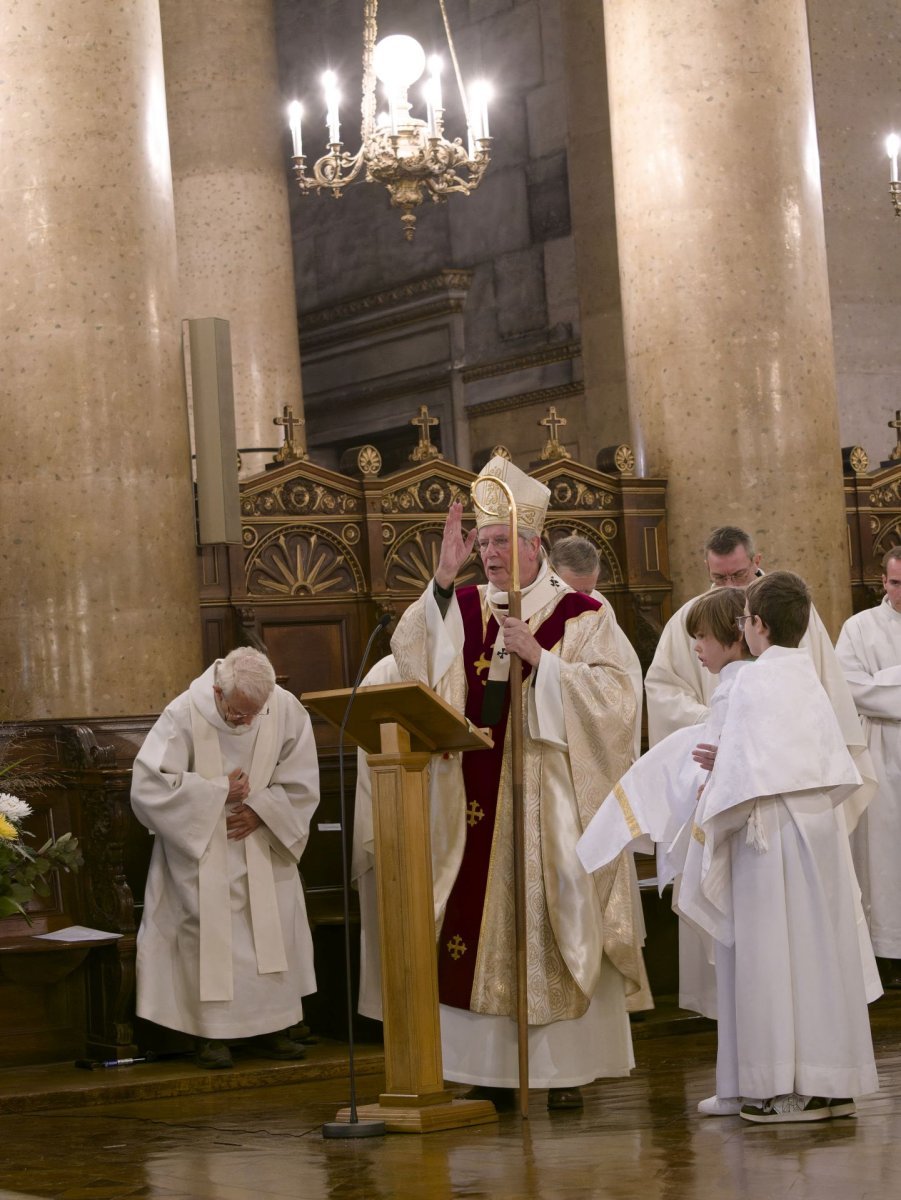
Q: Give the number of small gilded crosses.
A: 4